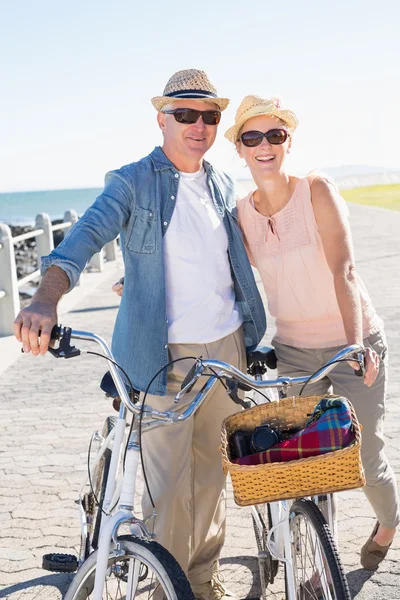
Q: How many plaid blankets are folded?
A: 1